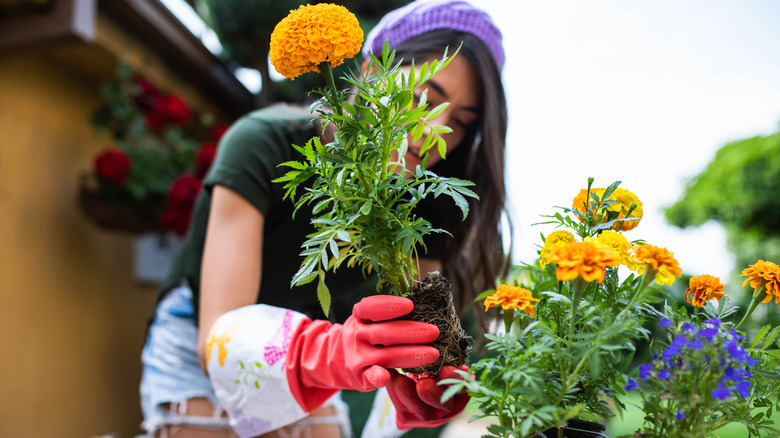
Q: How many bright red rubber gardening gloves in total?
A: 2